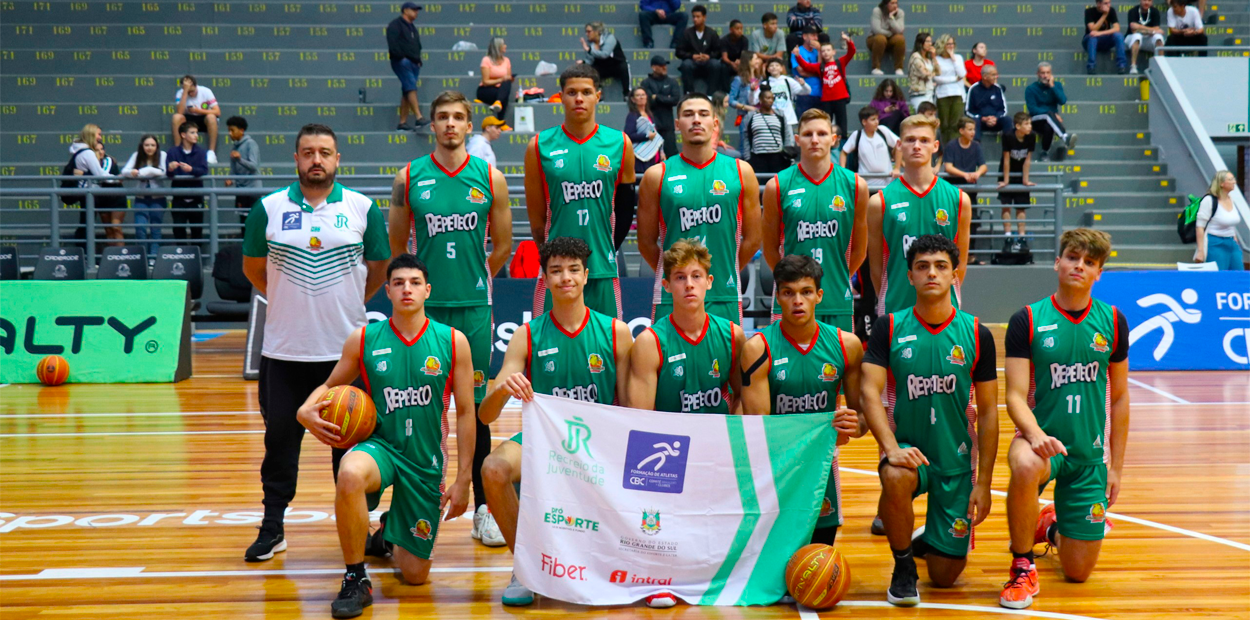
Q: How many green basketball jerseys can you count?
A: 11